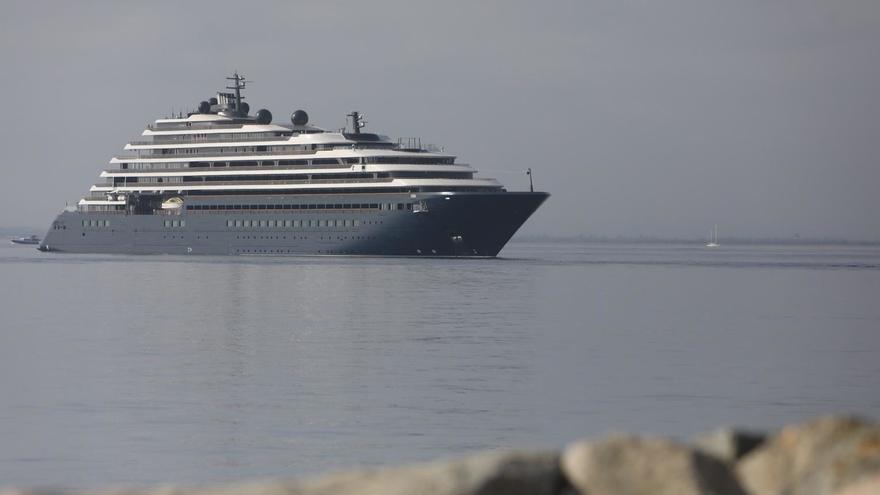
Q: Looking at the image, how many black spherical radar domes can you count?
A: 5